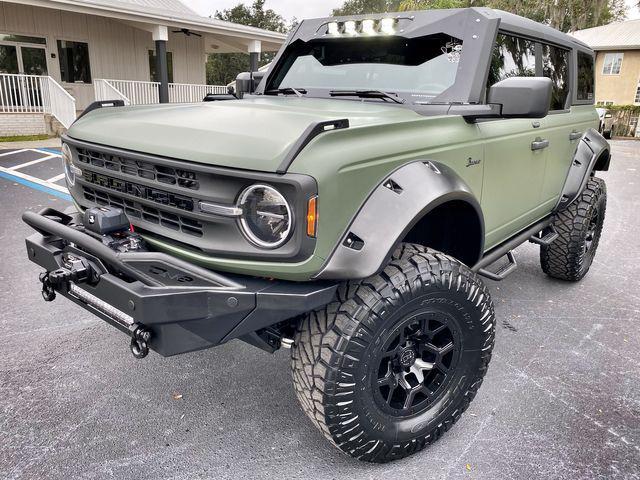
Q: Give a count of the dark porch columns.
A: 2